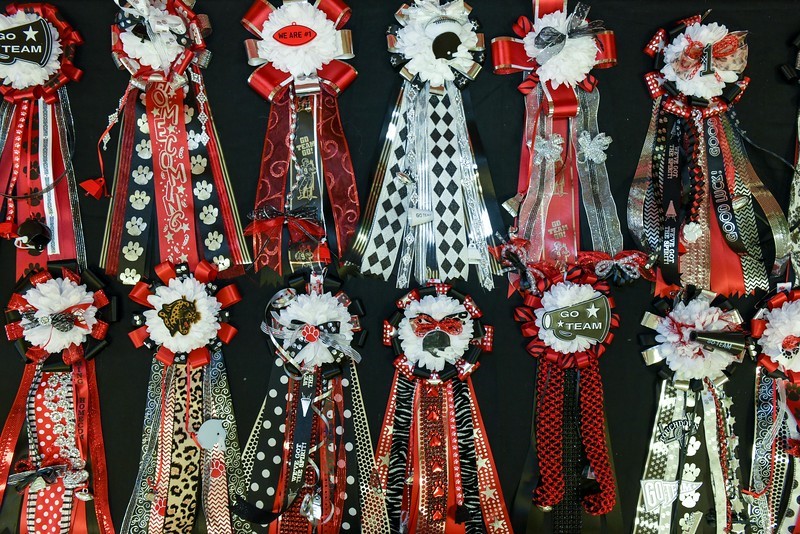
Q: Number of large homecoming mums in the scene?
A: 13